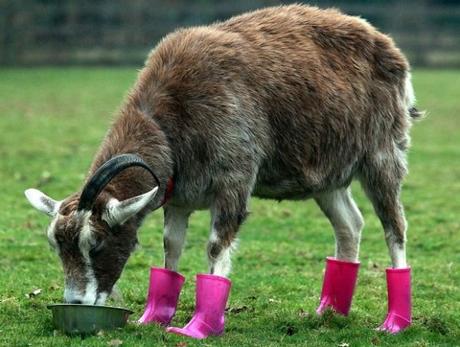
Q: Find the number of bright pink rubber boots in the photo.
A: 4